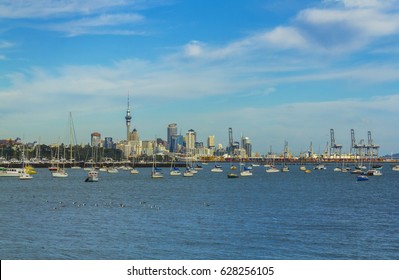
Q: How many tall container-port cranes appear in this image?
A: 4